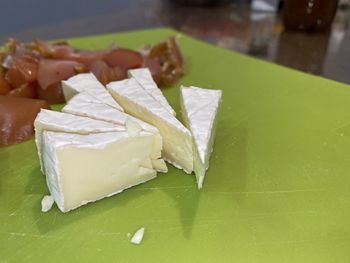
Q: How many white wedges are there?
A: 7